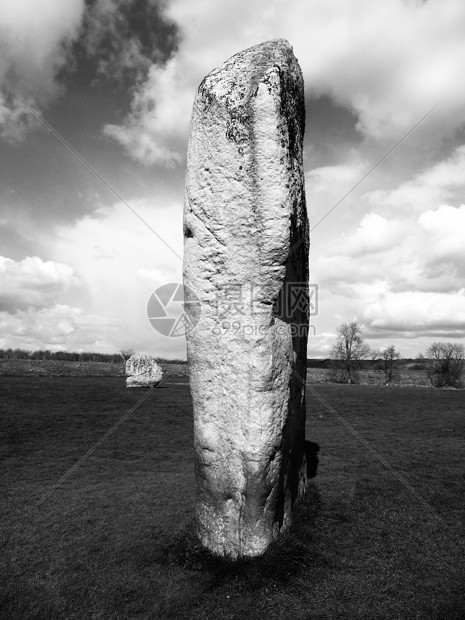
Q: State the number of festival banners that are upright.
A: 0